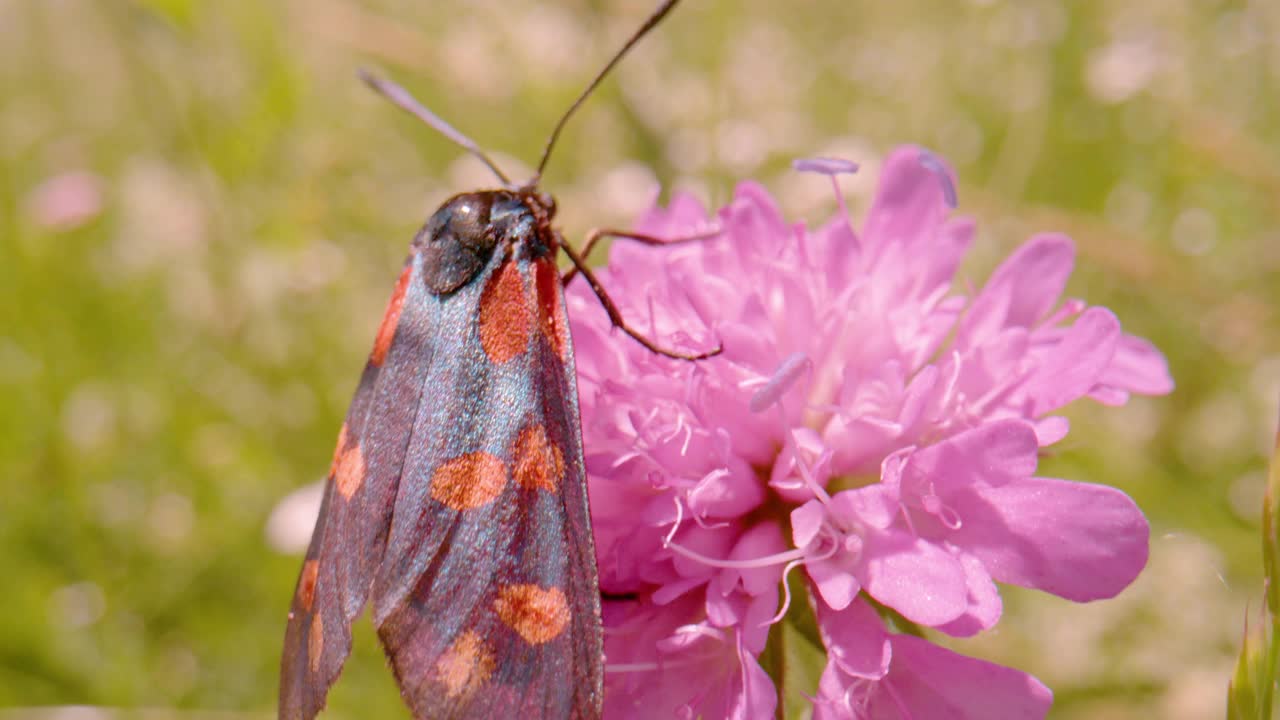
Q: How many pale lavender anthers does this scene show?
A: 3